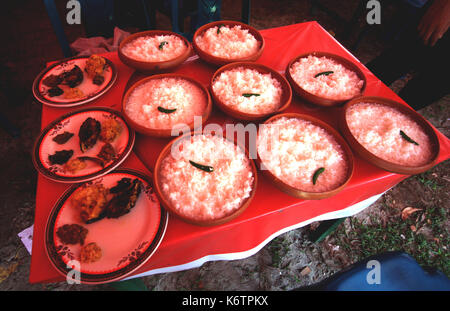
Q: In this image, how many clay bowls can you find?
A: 8